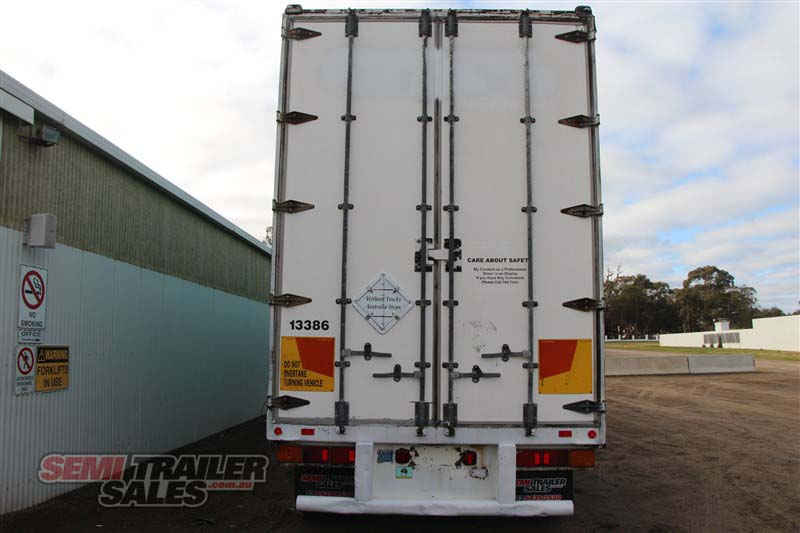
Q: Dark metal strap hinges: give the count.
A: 10